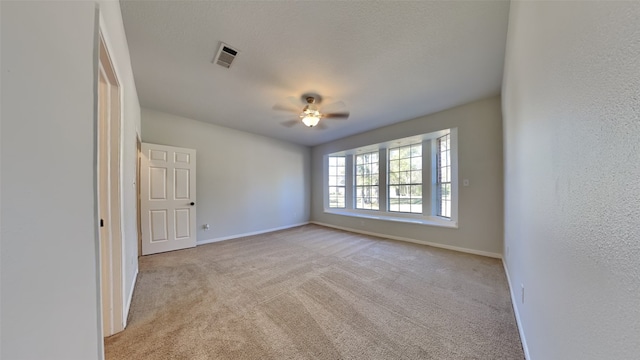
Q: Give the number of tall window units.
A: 4